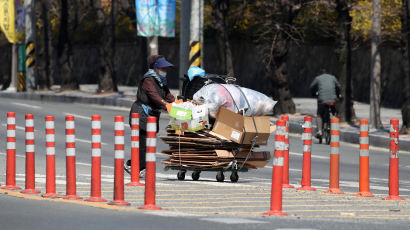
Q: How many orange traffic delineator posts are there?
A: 14